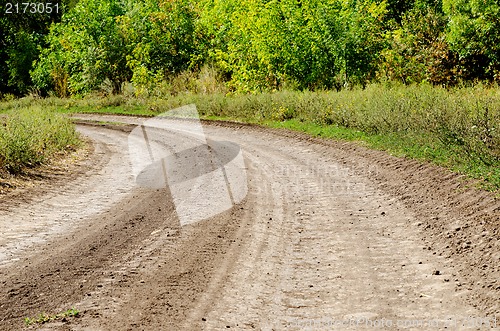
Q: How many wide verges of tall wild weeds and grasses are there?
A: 2